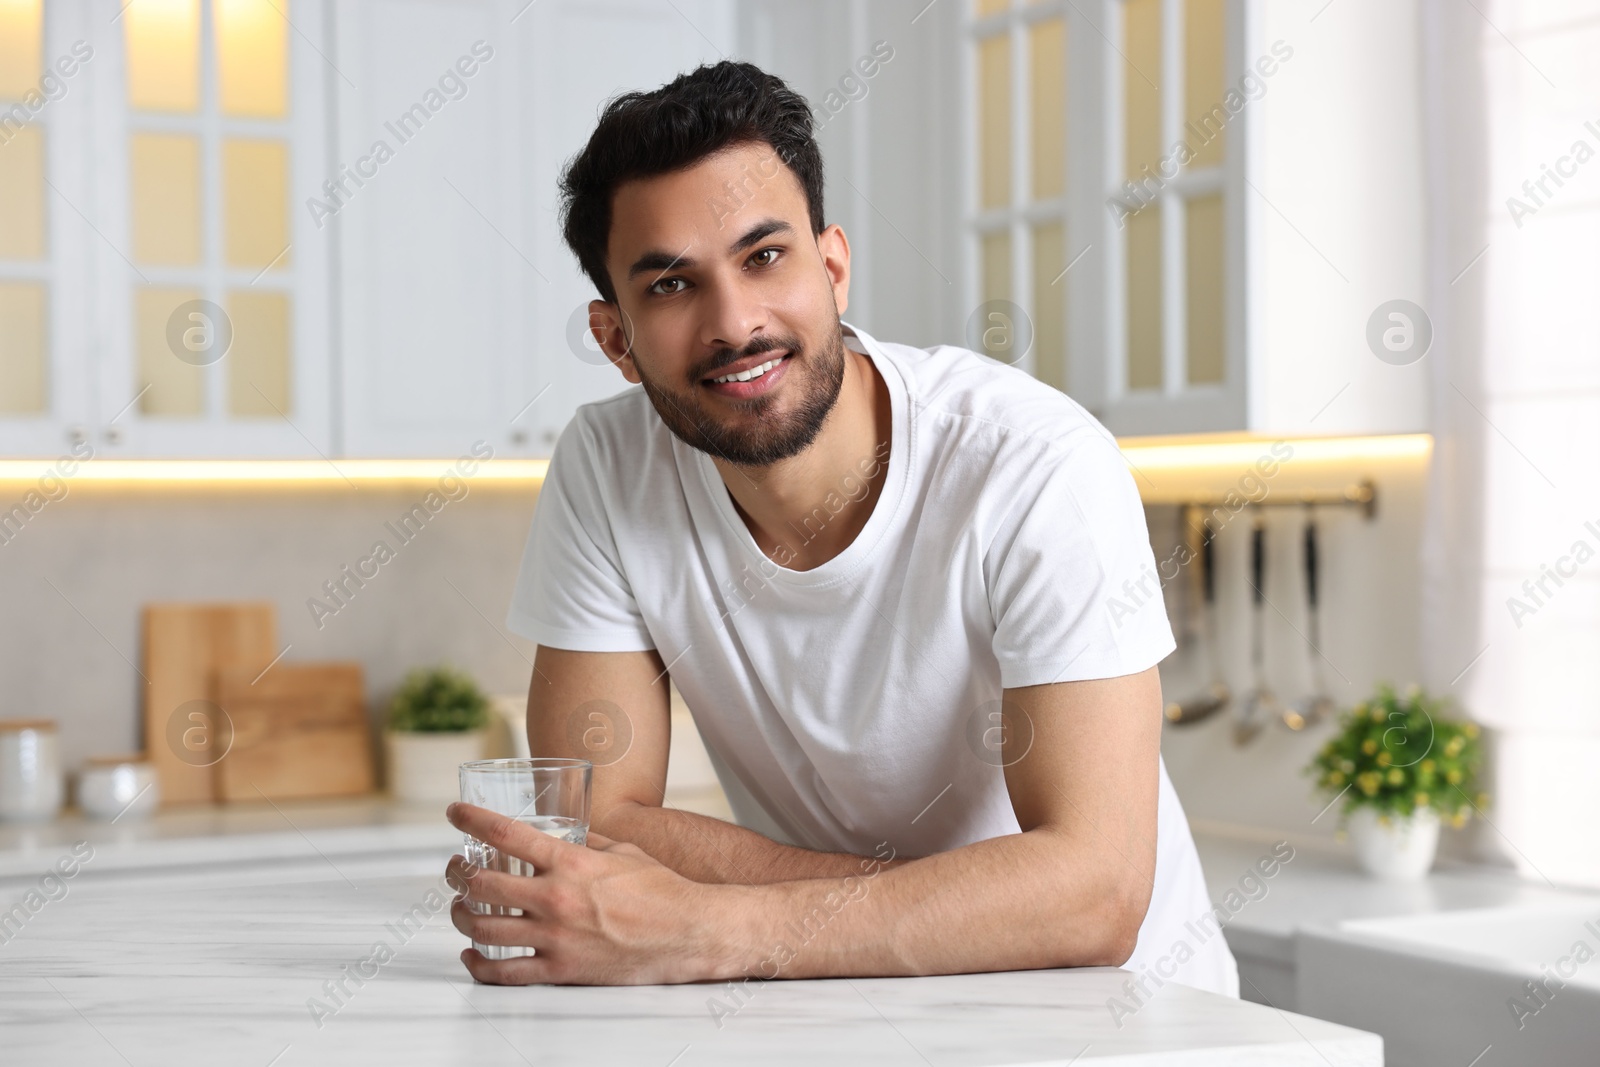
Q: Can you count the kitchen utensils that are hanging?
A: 3